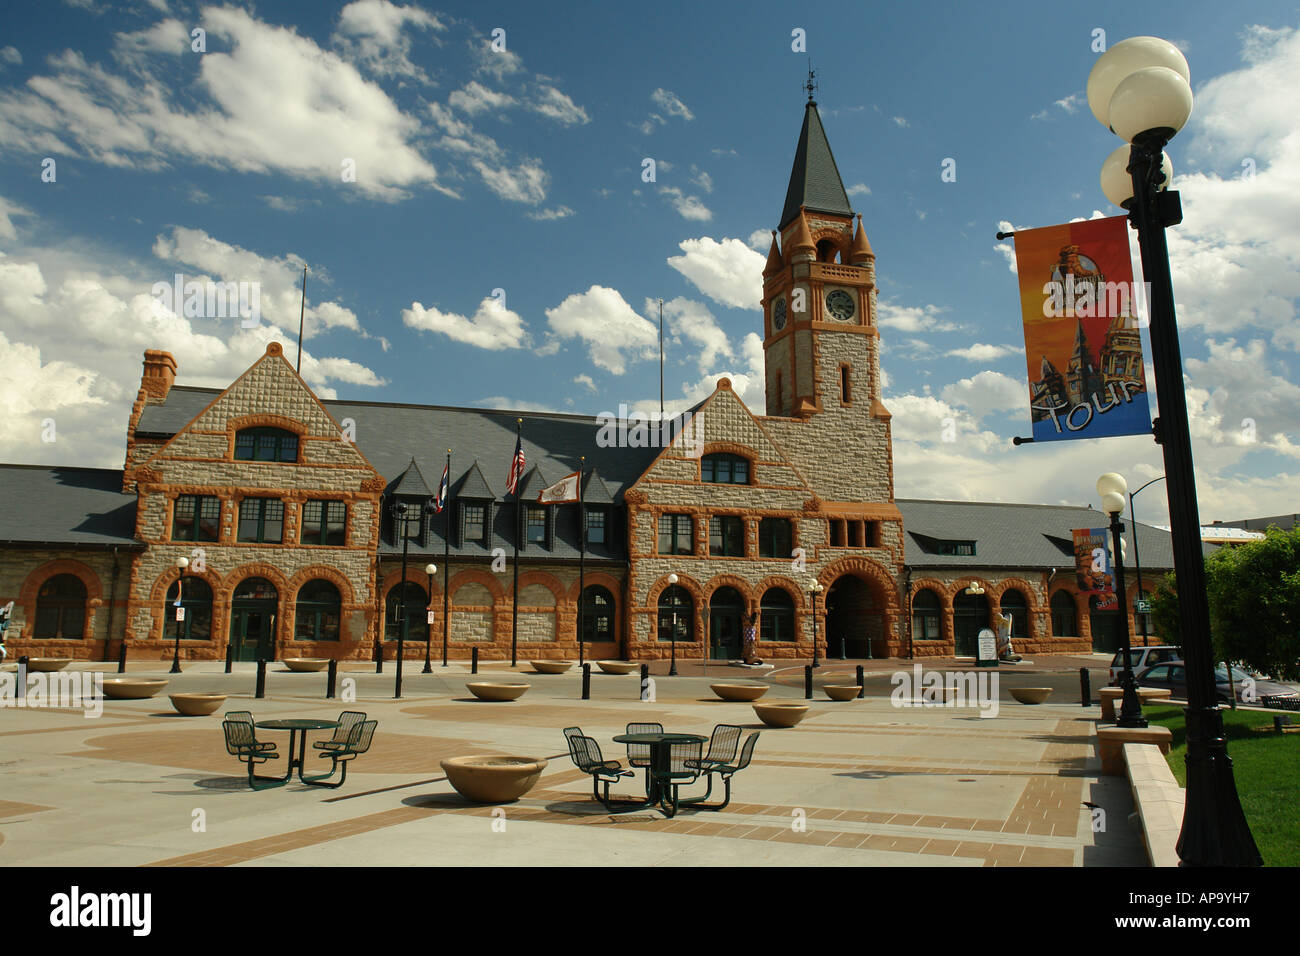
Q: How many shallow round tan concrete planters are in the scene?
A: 13